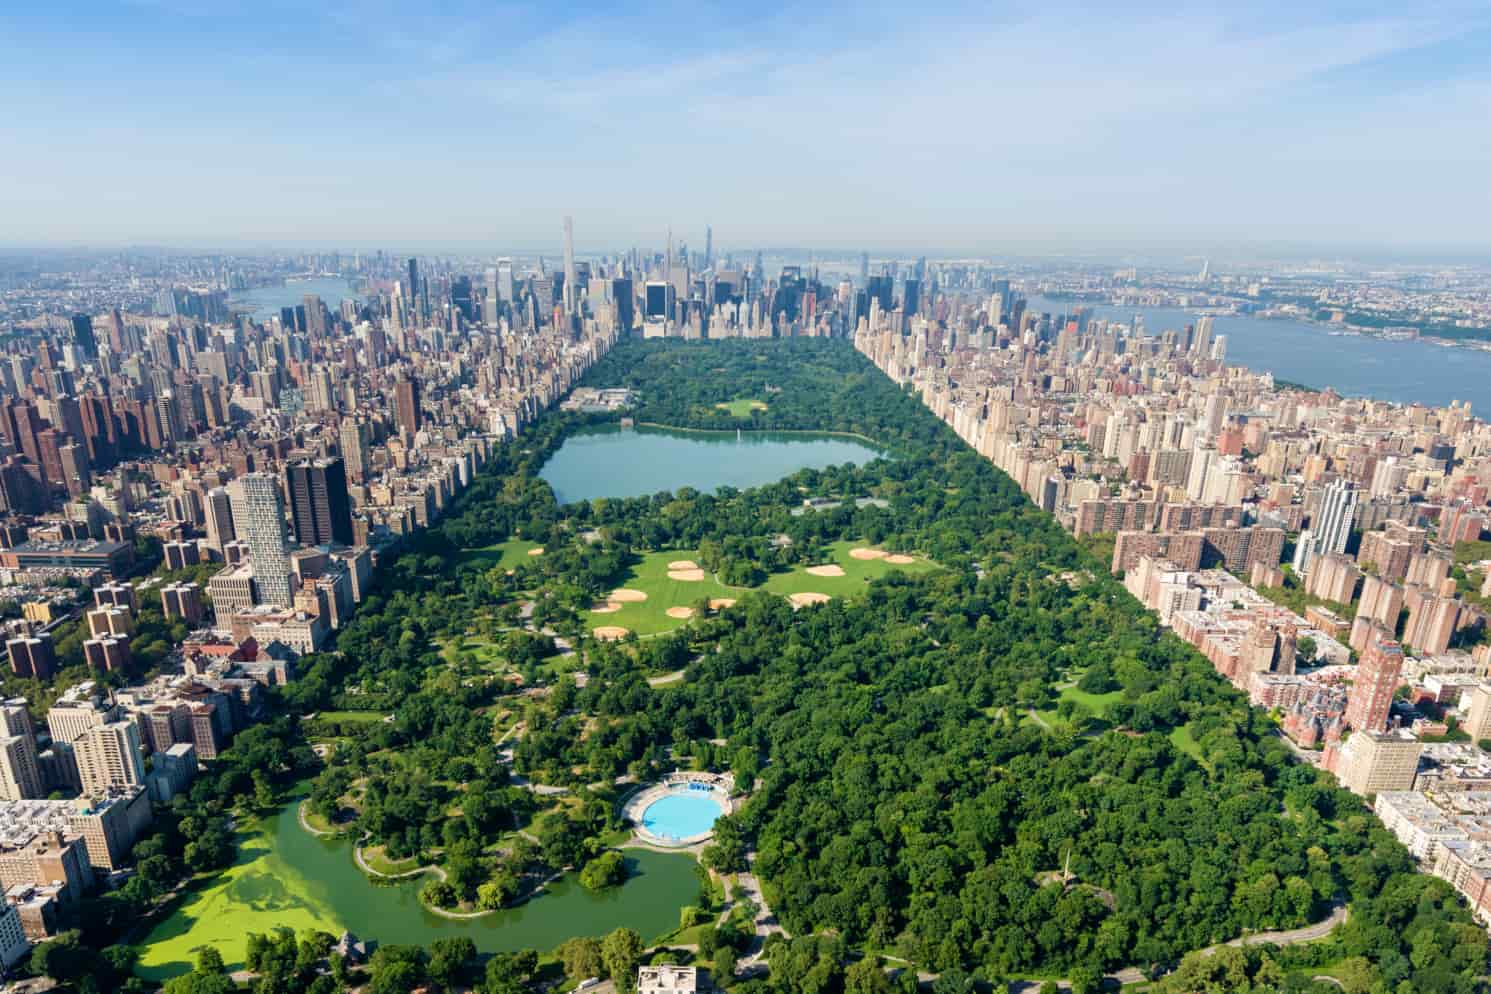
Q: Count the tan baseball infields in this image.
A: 12